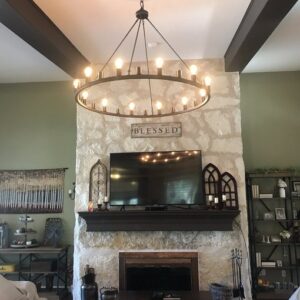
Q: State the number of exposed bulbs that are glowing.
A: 12